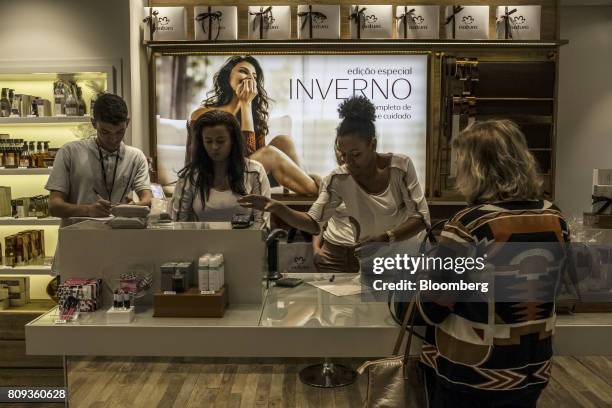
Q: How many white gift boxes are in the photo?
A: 8